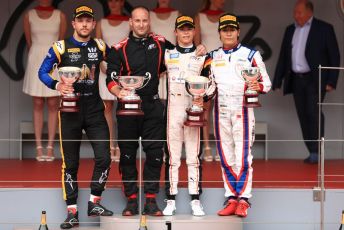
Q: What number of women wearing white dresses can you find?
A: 4